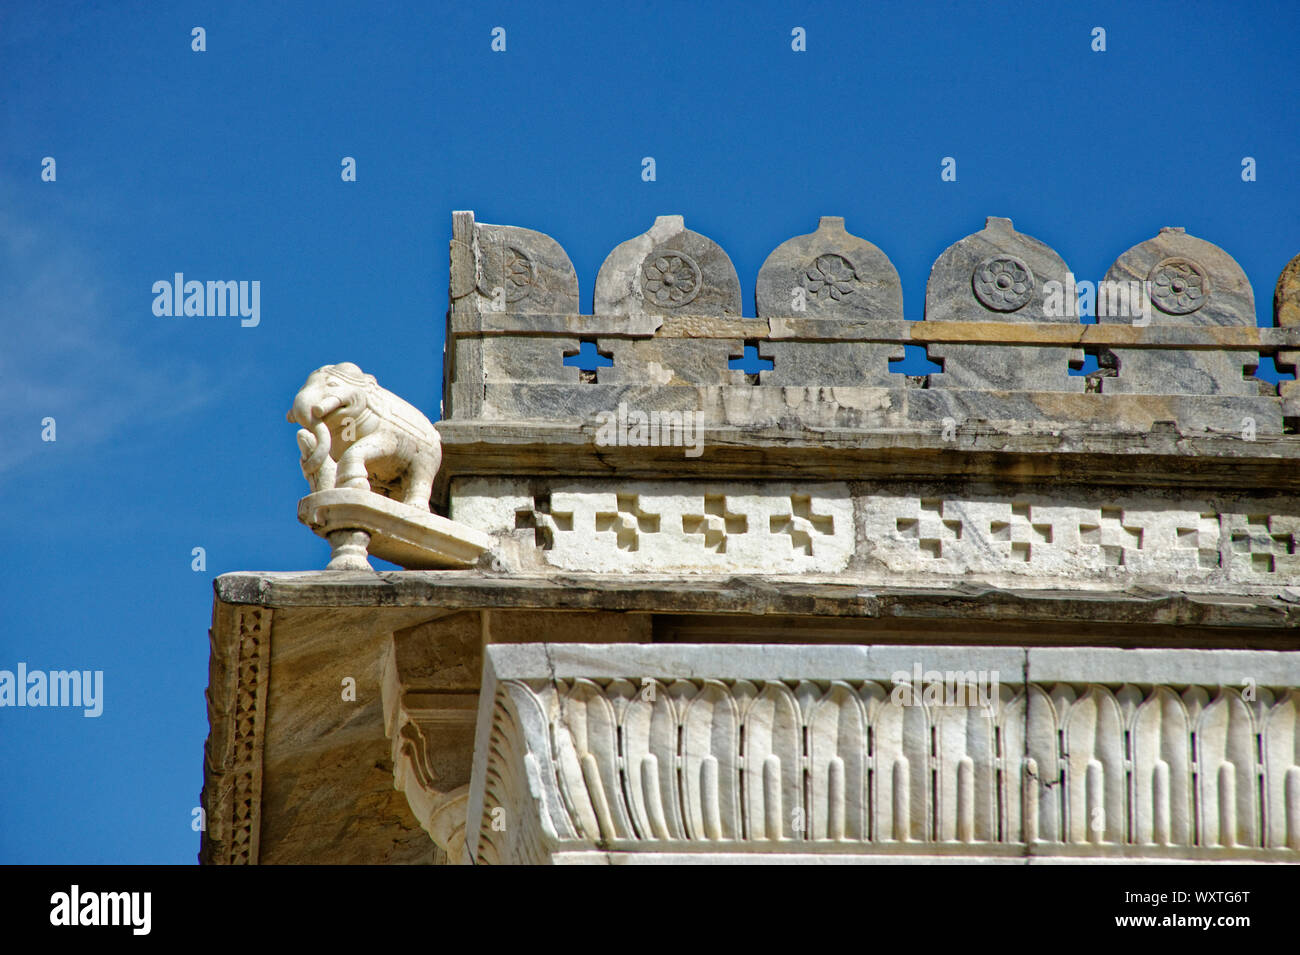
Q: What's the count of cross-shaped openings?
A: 5